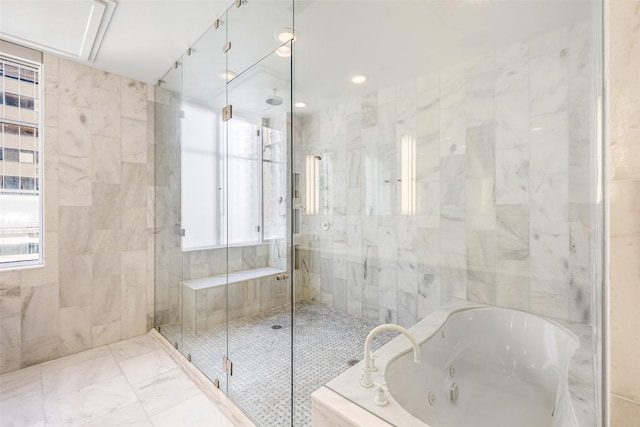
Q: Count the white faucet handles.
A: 2